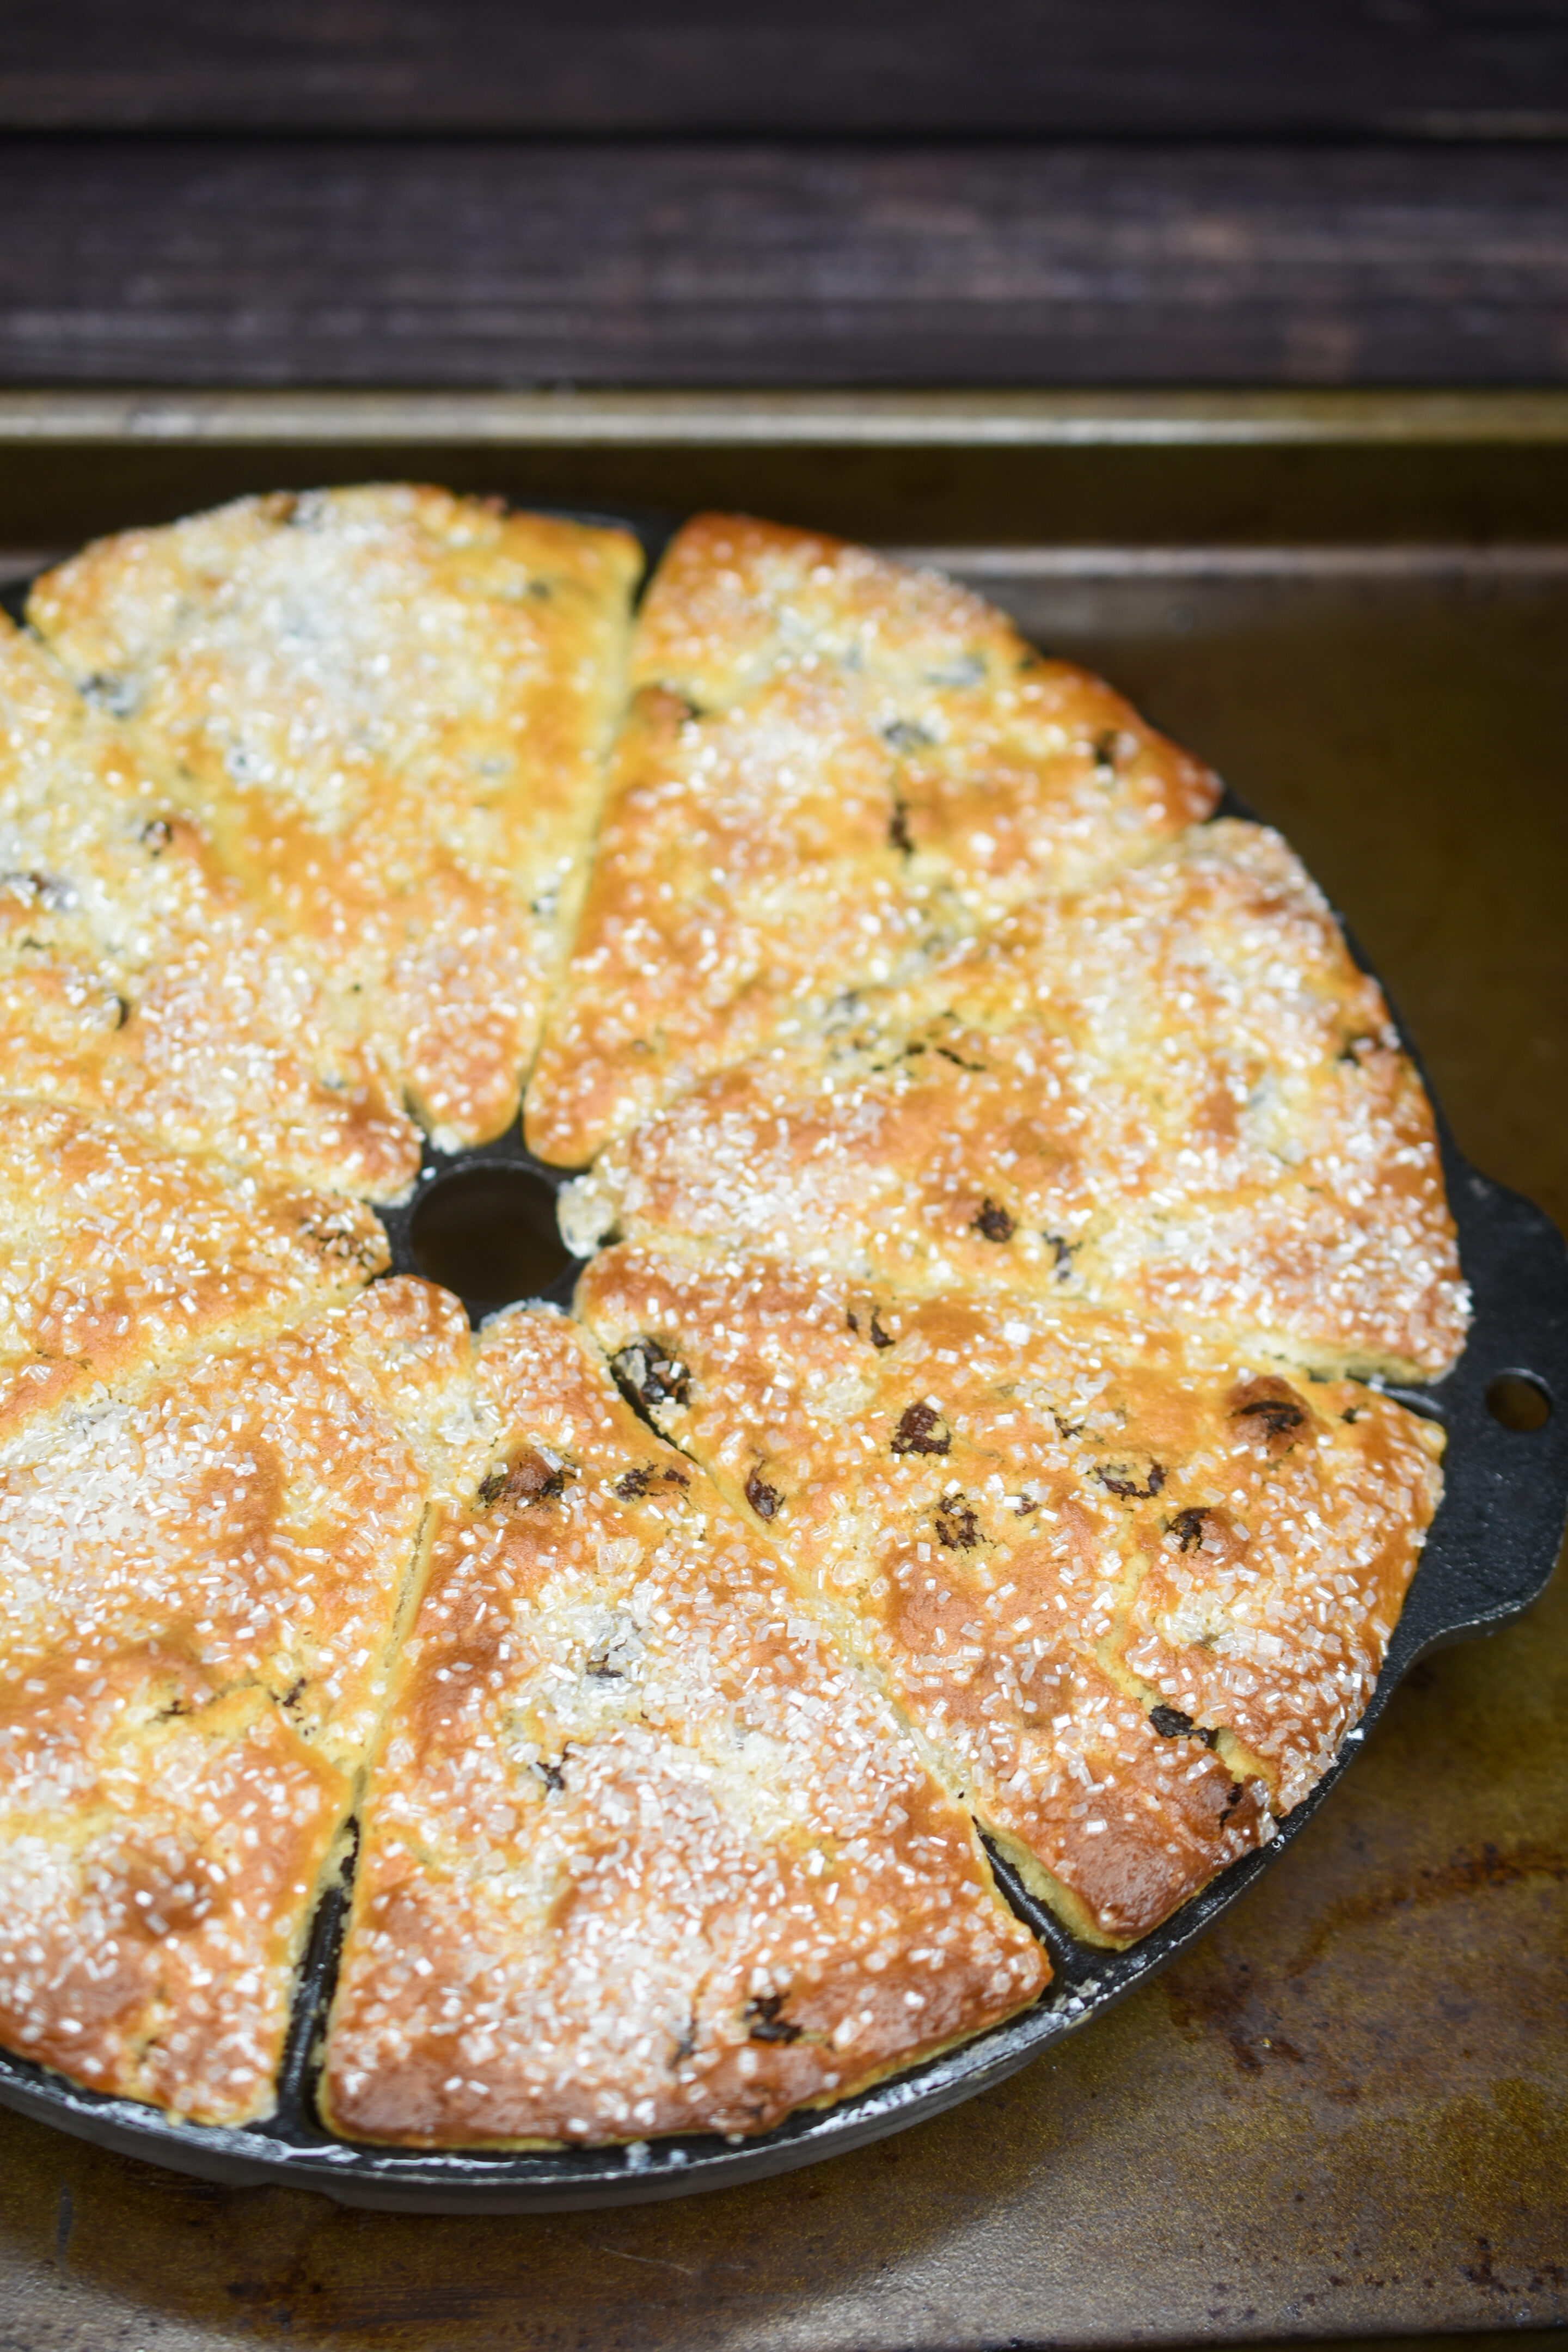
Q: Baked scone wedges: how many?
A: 8